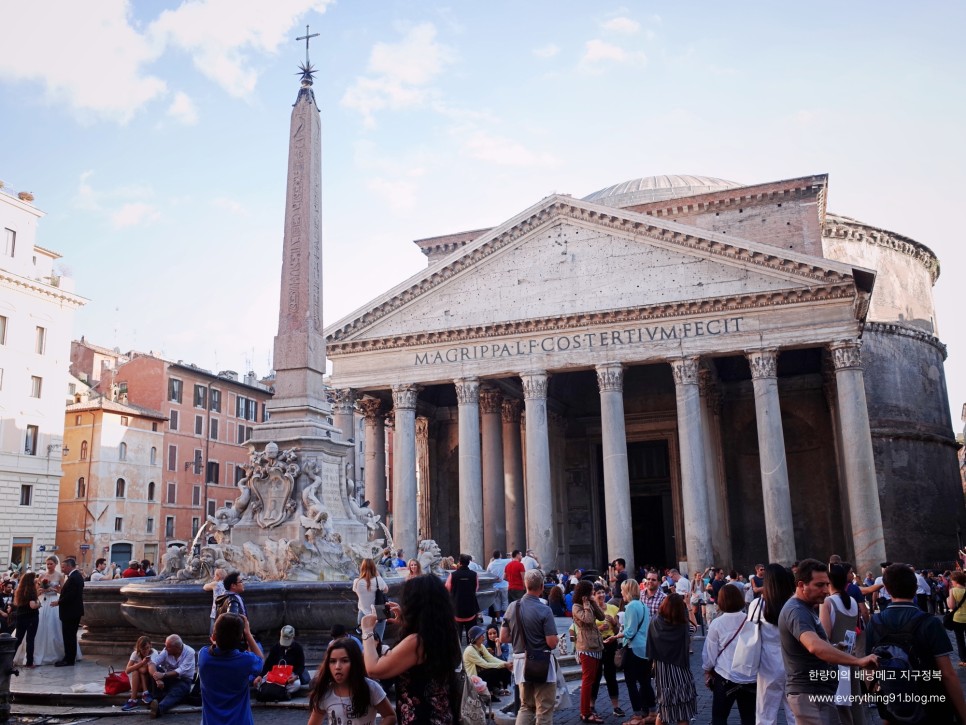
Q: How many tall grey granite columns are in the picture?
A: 8